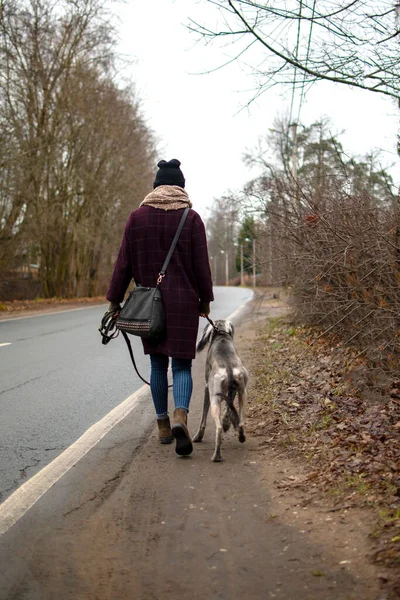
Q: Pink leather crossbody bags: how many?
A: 0